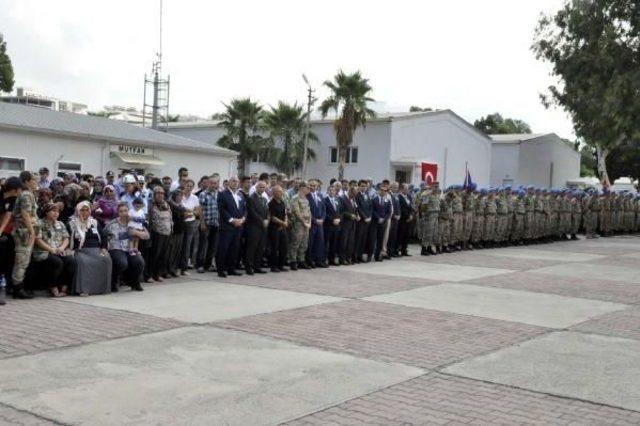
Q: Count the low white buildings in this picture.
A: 3